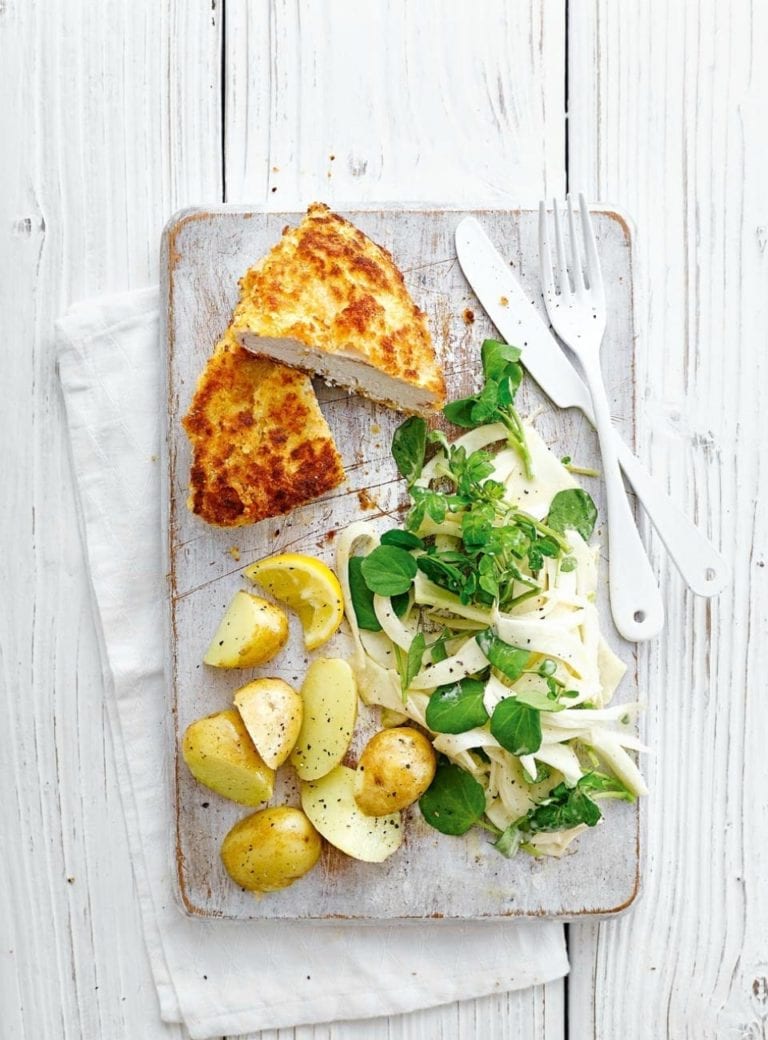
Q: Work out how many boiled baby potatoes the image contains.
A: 7